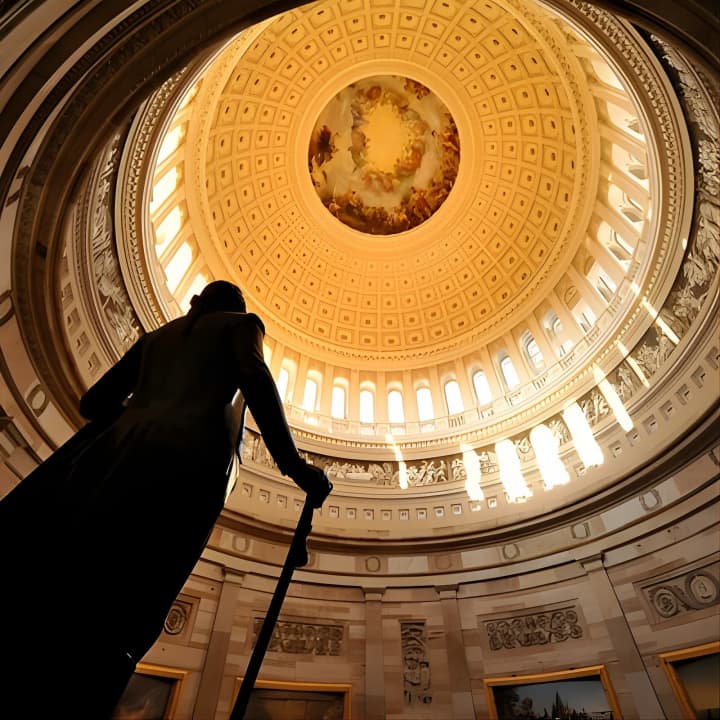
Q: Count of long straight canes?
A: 1